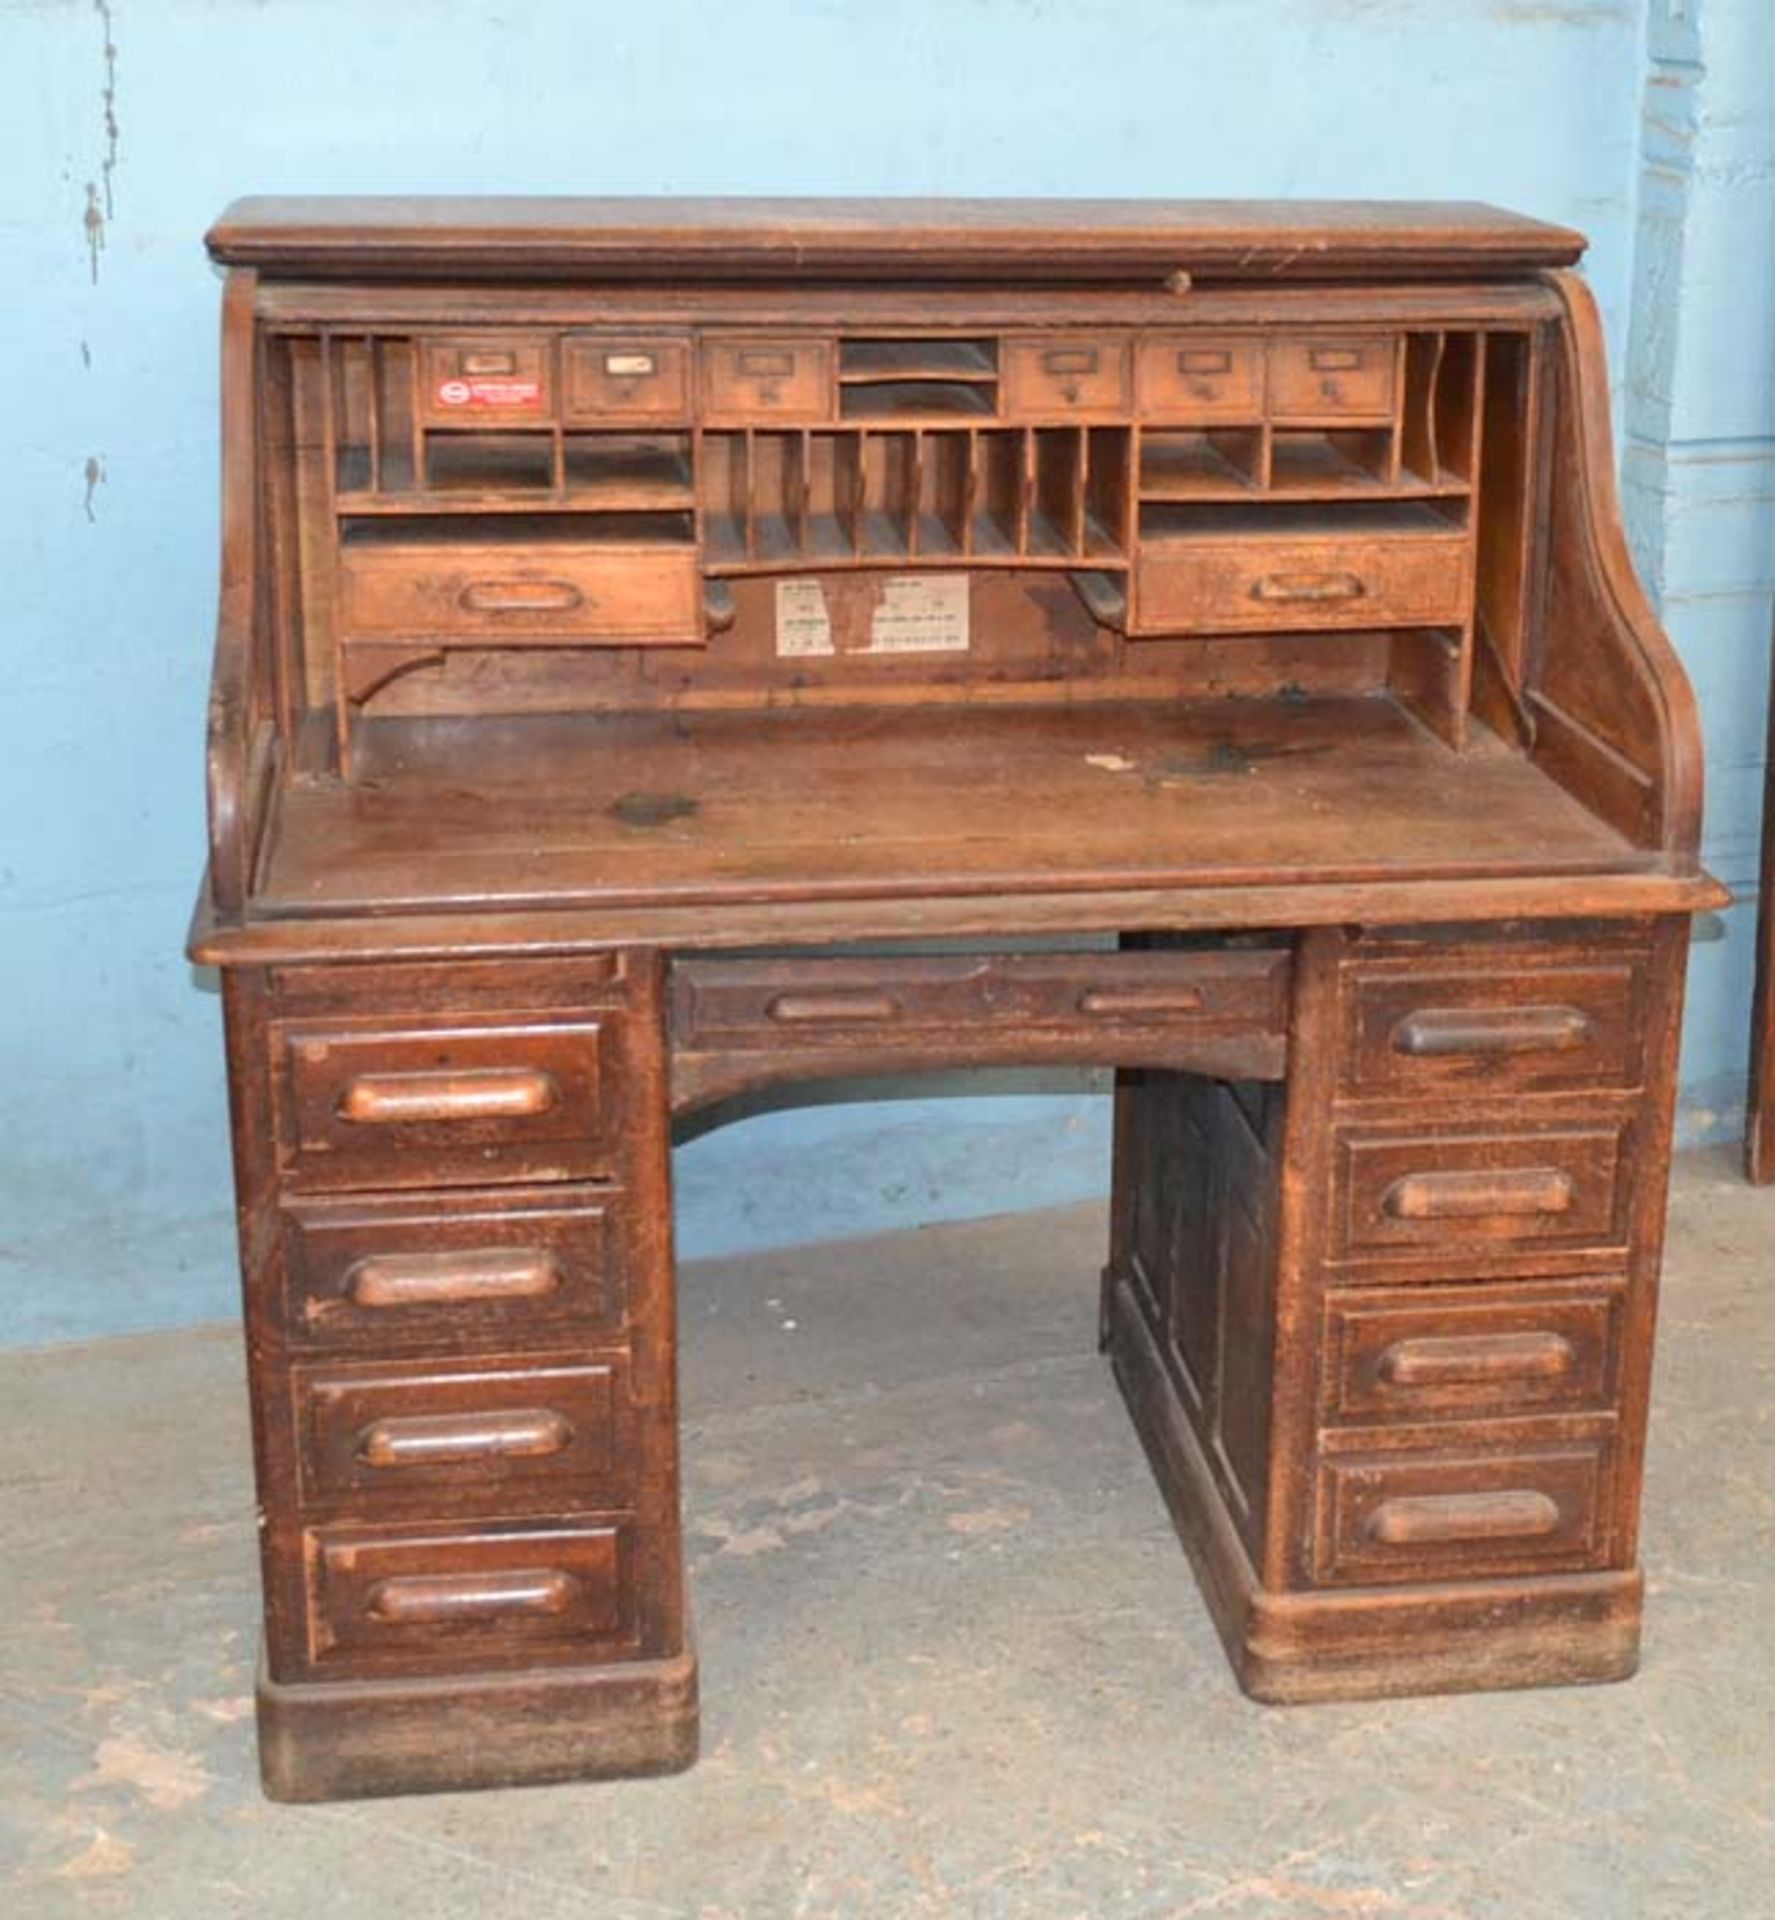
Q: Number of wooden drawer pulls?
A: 12